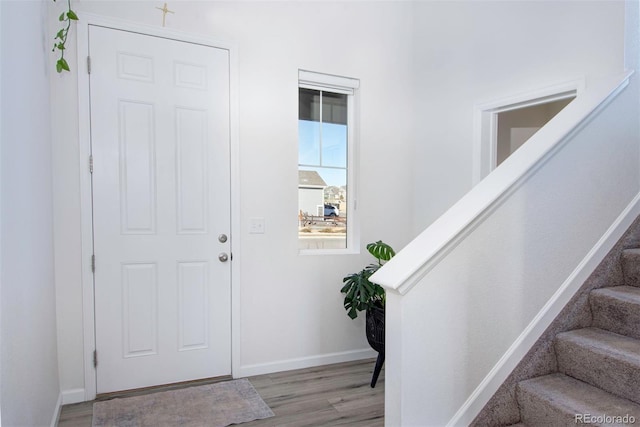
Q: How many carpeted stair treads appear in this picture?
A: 4